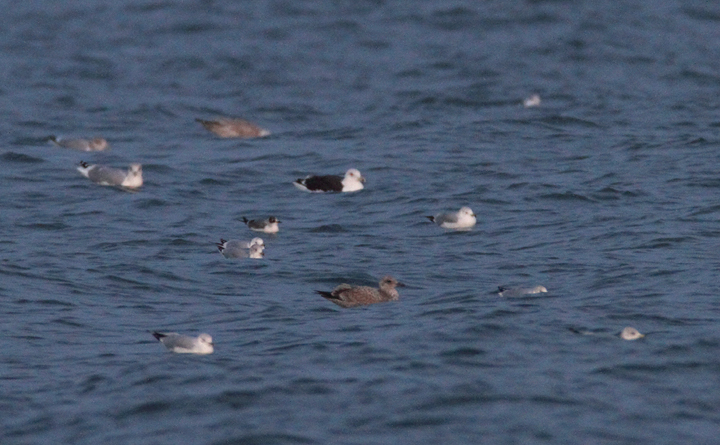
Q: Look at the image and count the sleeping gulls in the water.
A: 0